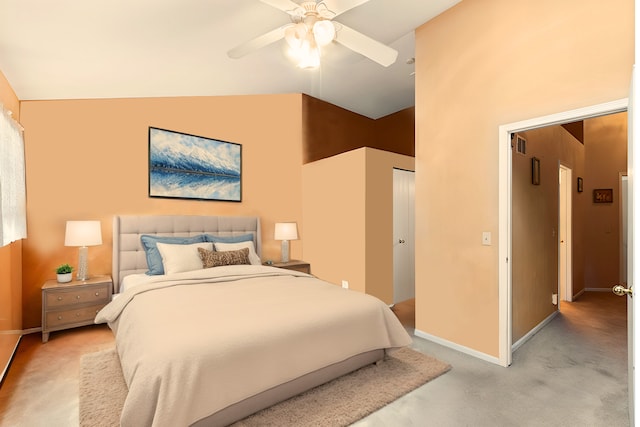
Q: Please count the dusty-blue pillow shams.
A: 2